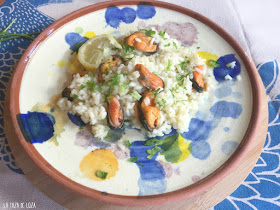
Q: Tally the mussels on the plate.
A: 6